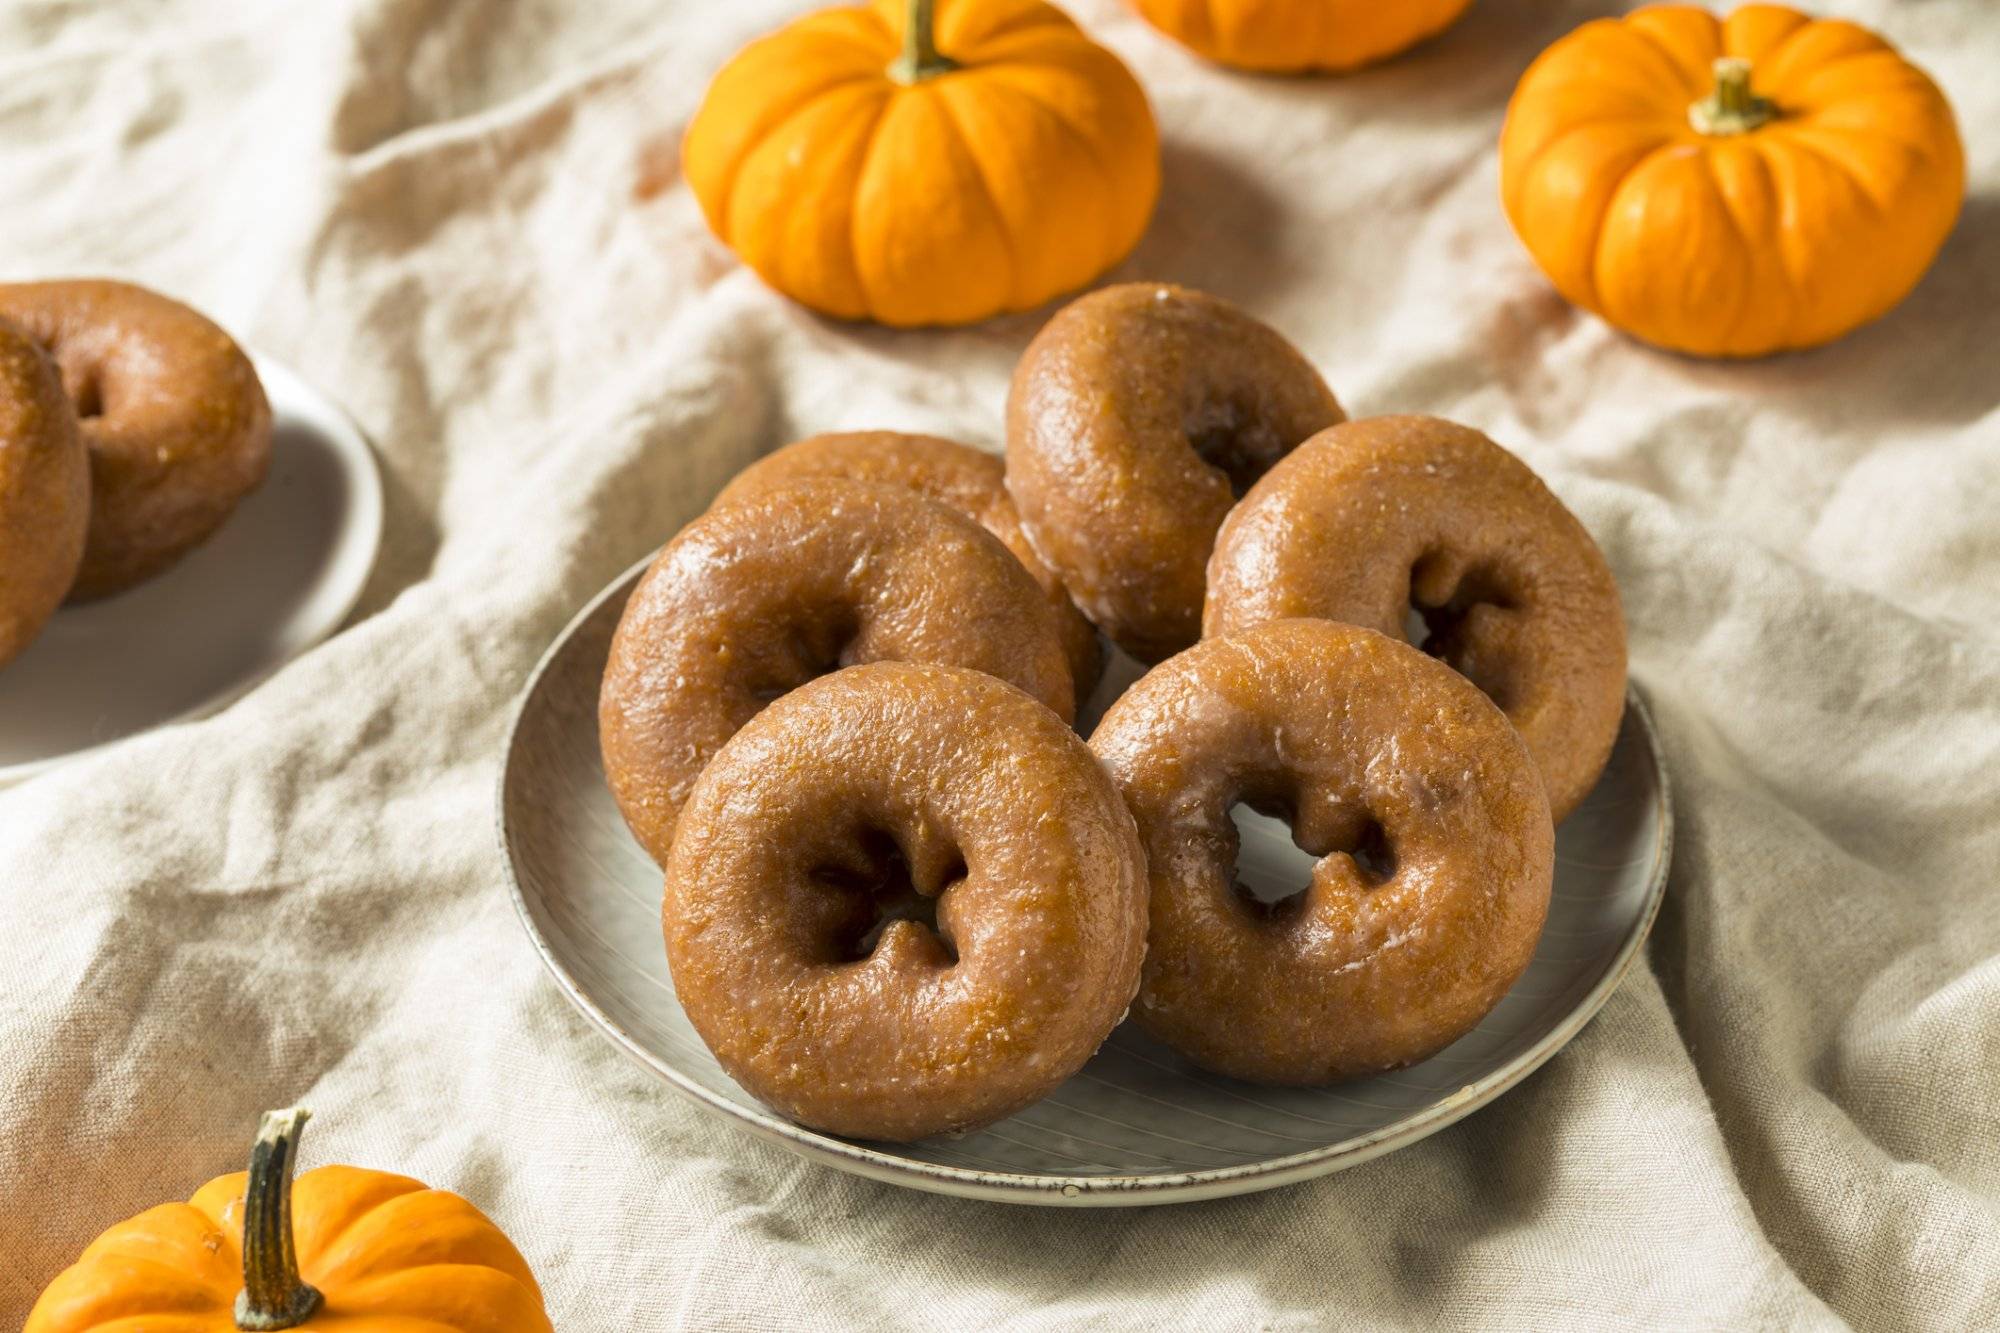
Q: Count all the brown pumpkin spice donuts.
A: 8